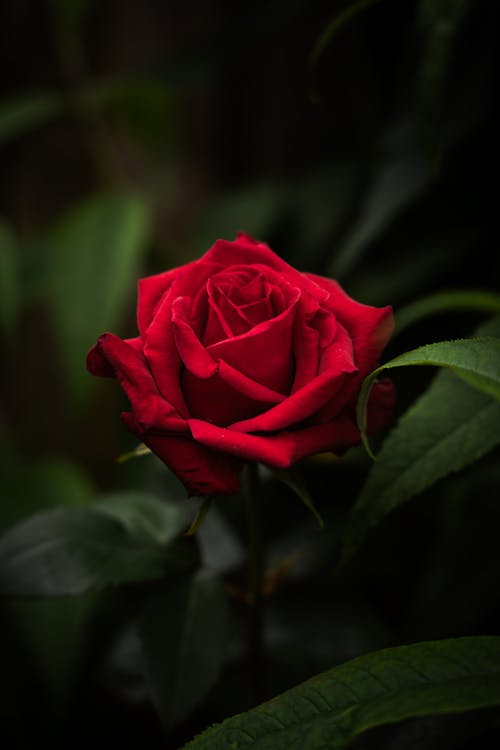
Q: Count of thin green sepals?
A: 3